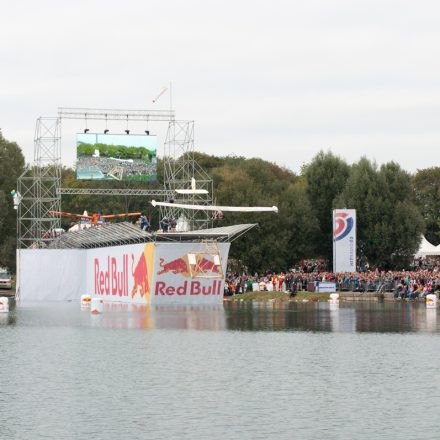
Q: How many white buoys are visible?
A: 5